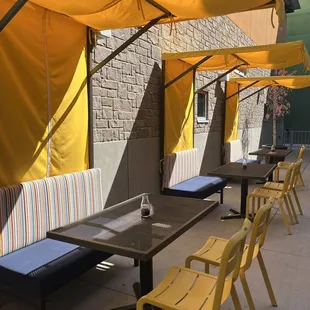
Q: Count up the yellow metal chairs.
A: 5